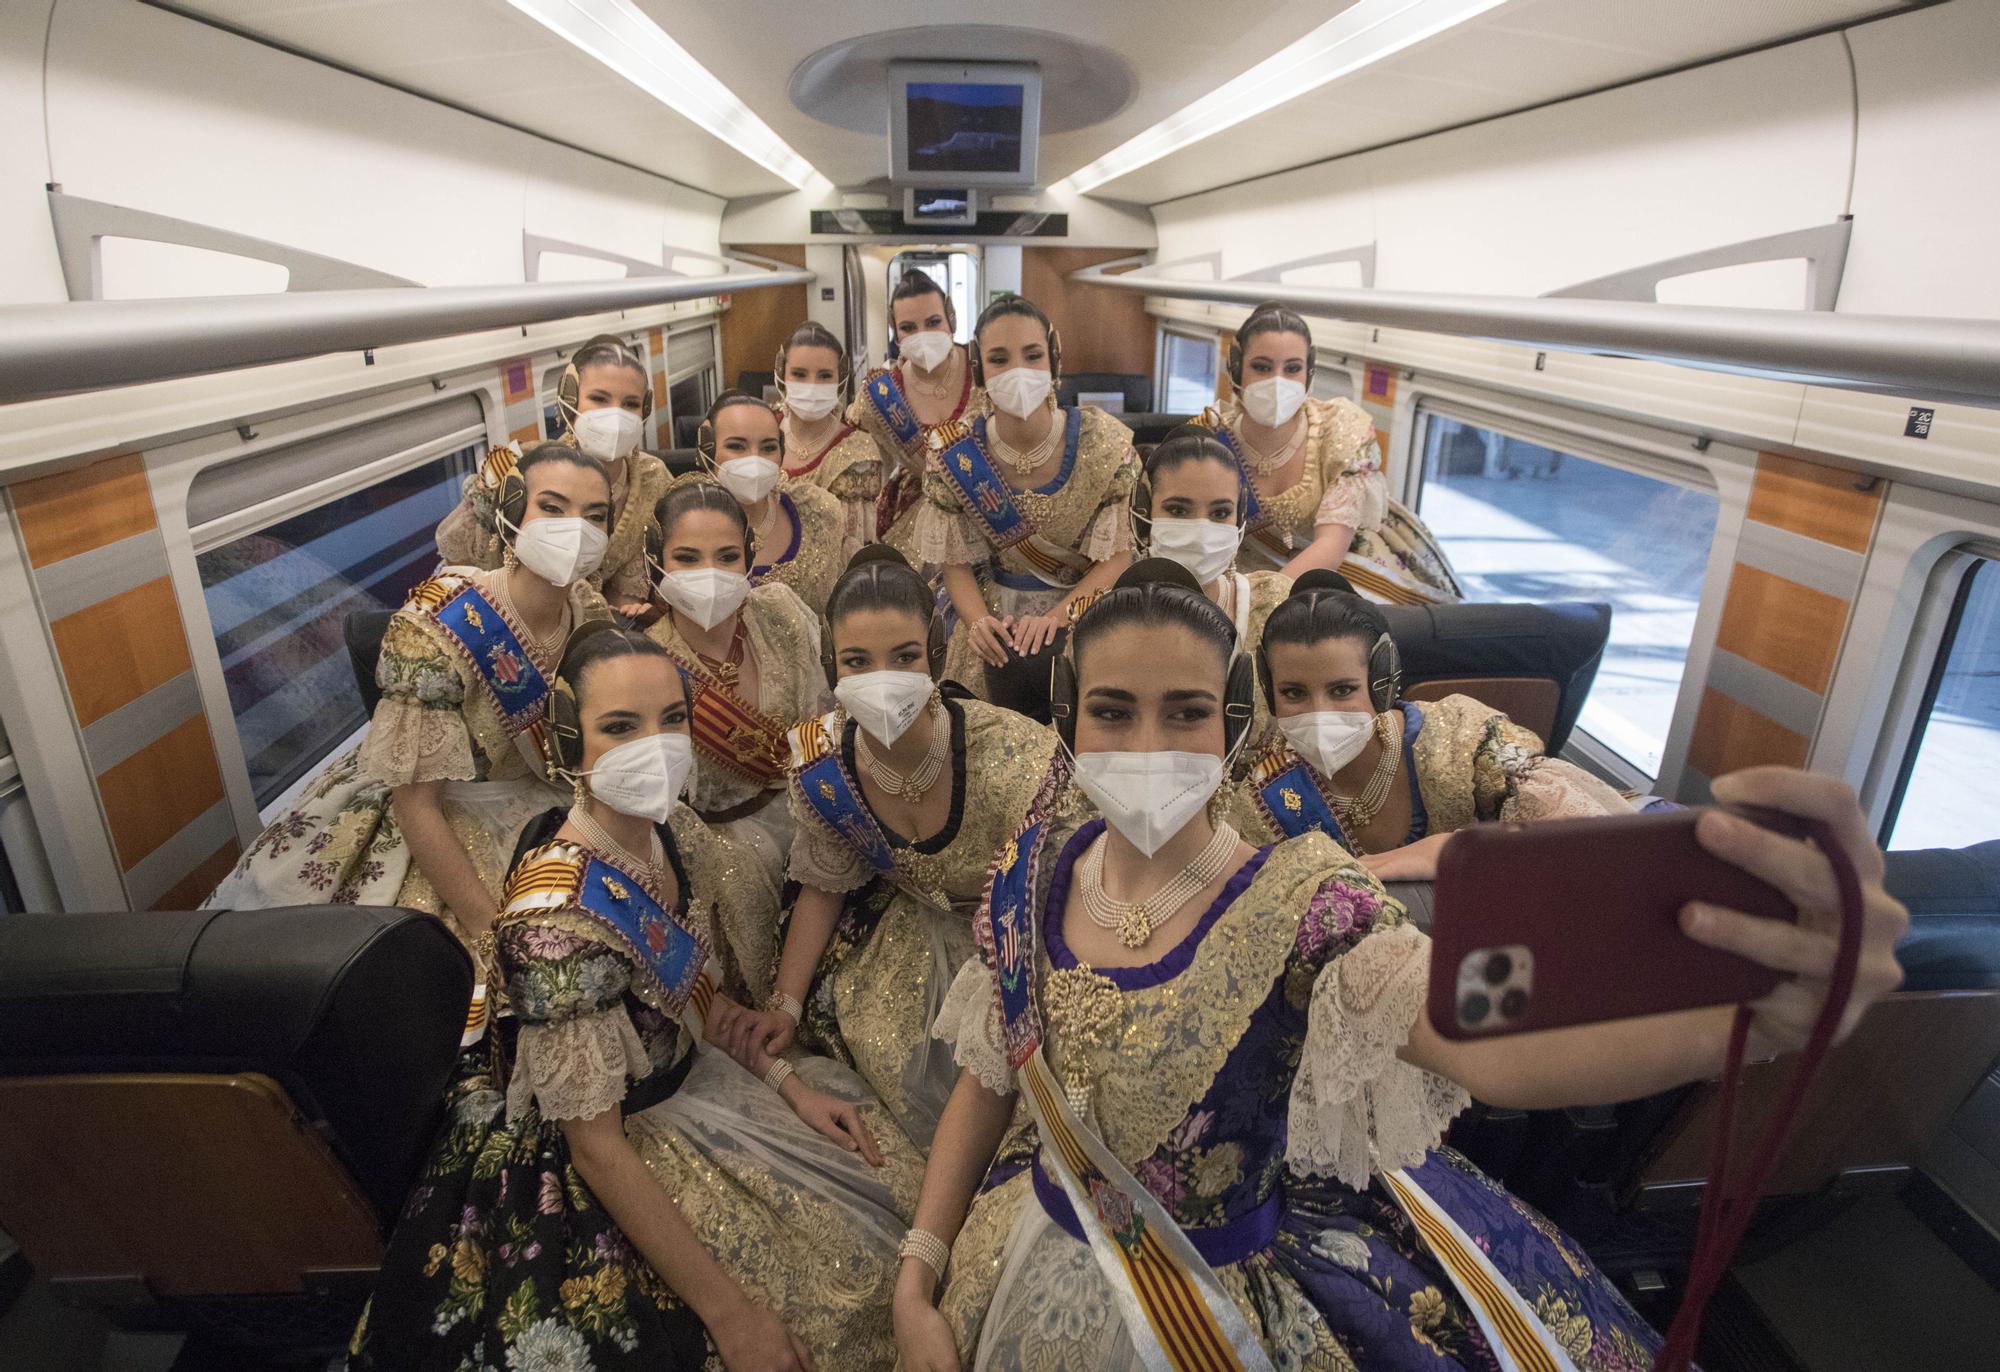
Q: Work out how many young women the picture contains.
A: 13